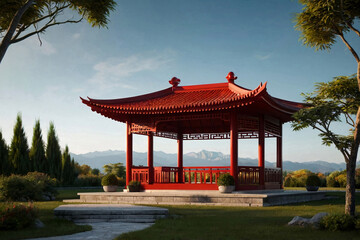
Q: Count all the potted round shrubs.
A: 4